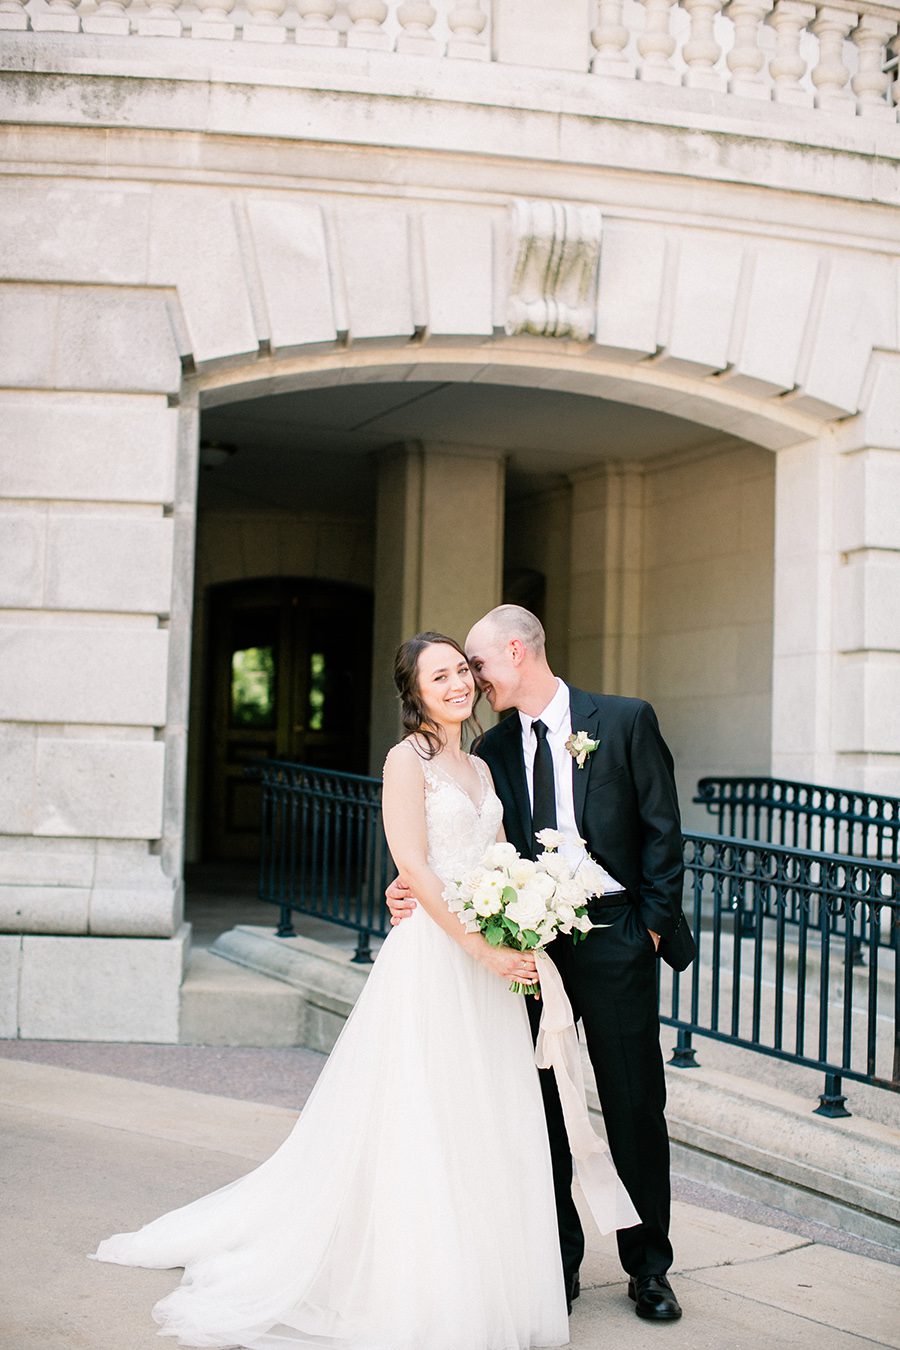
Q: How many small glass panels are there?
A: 2